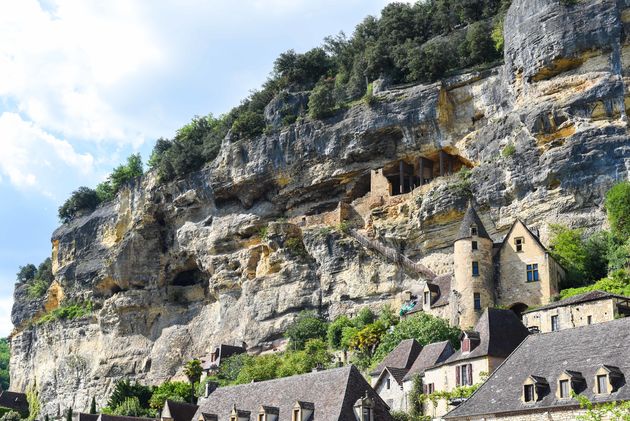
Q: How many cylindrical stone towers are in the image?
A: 1